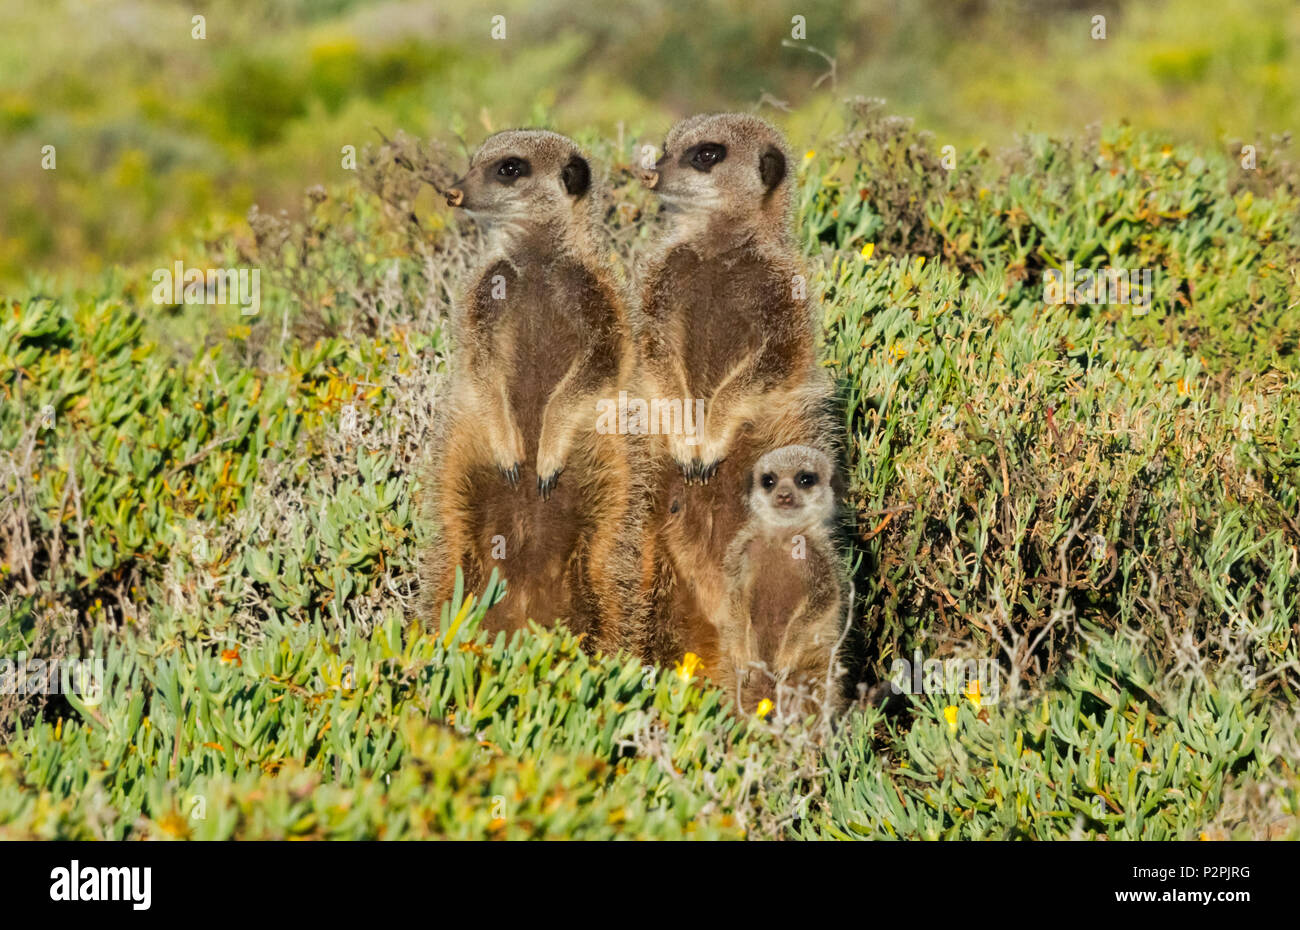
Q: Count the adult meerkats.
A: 2